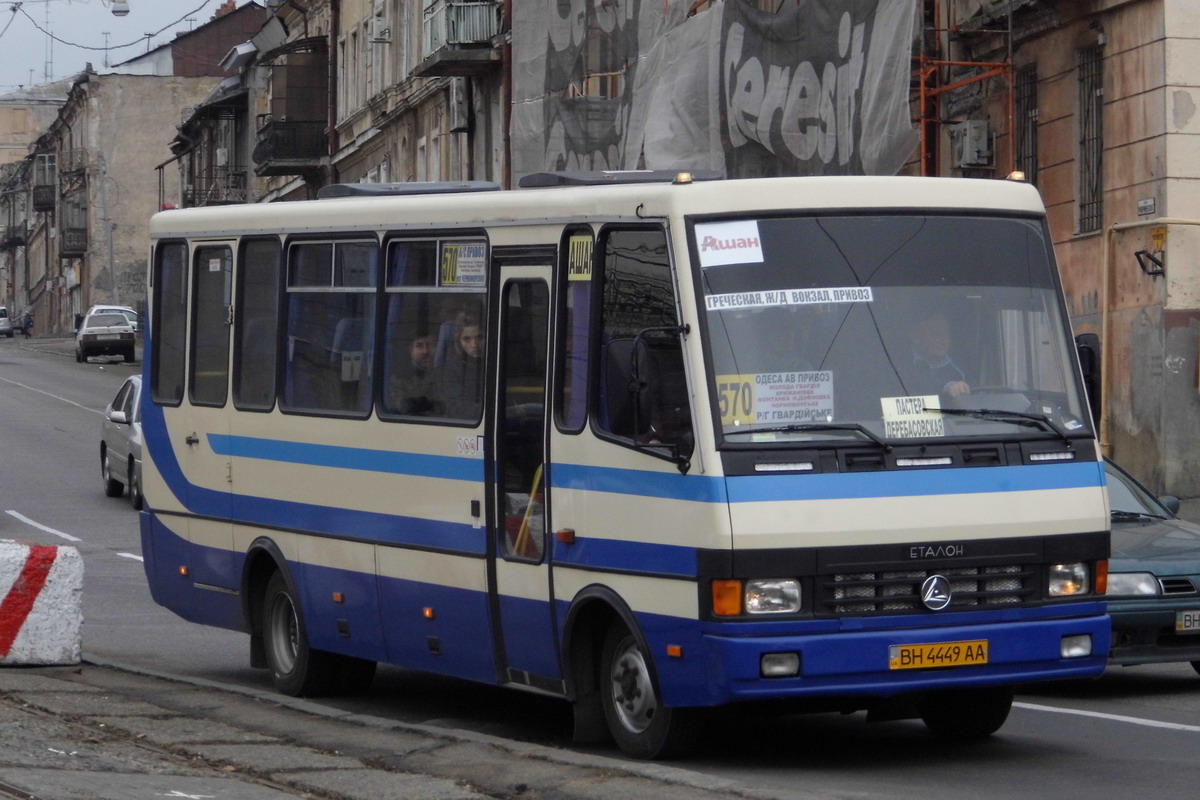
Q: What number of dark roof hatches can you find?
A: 2